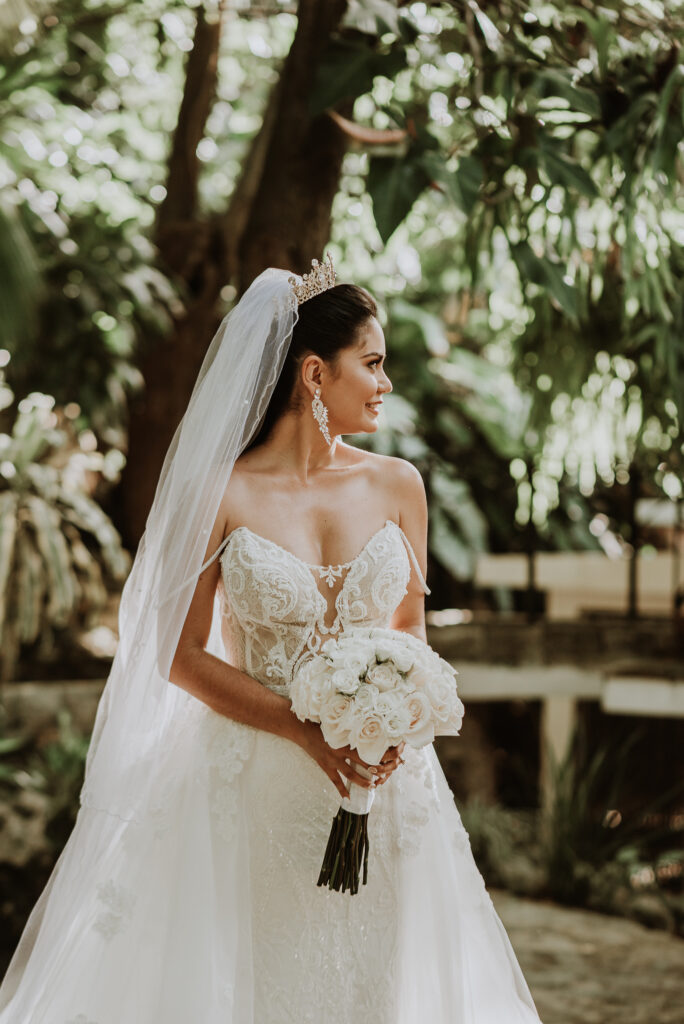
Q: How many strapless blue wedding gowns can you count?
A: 0